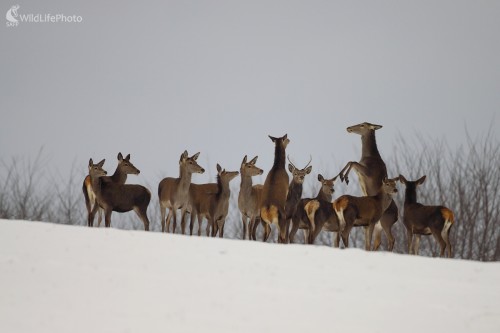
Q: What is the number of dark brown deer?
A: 11